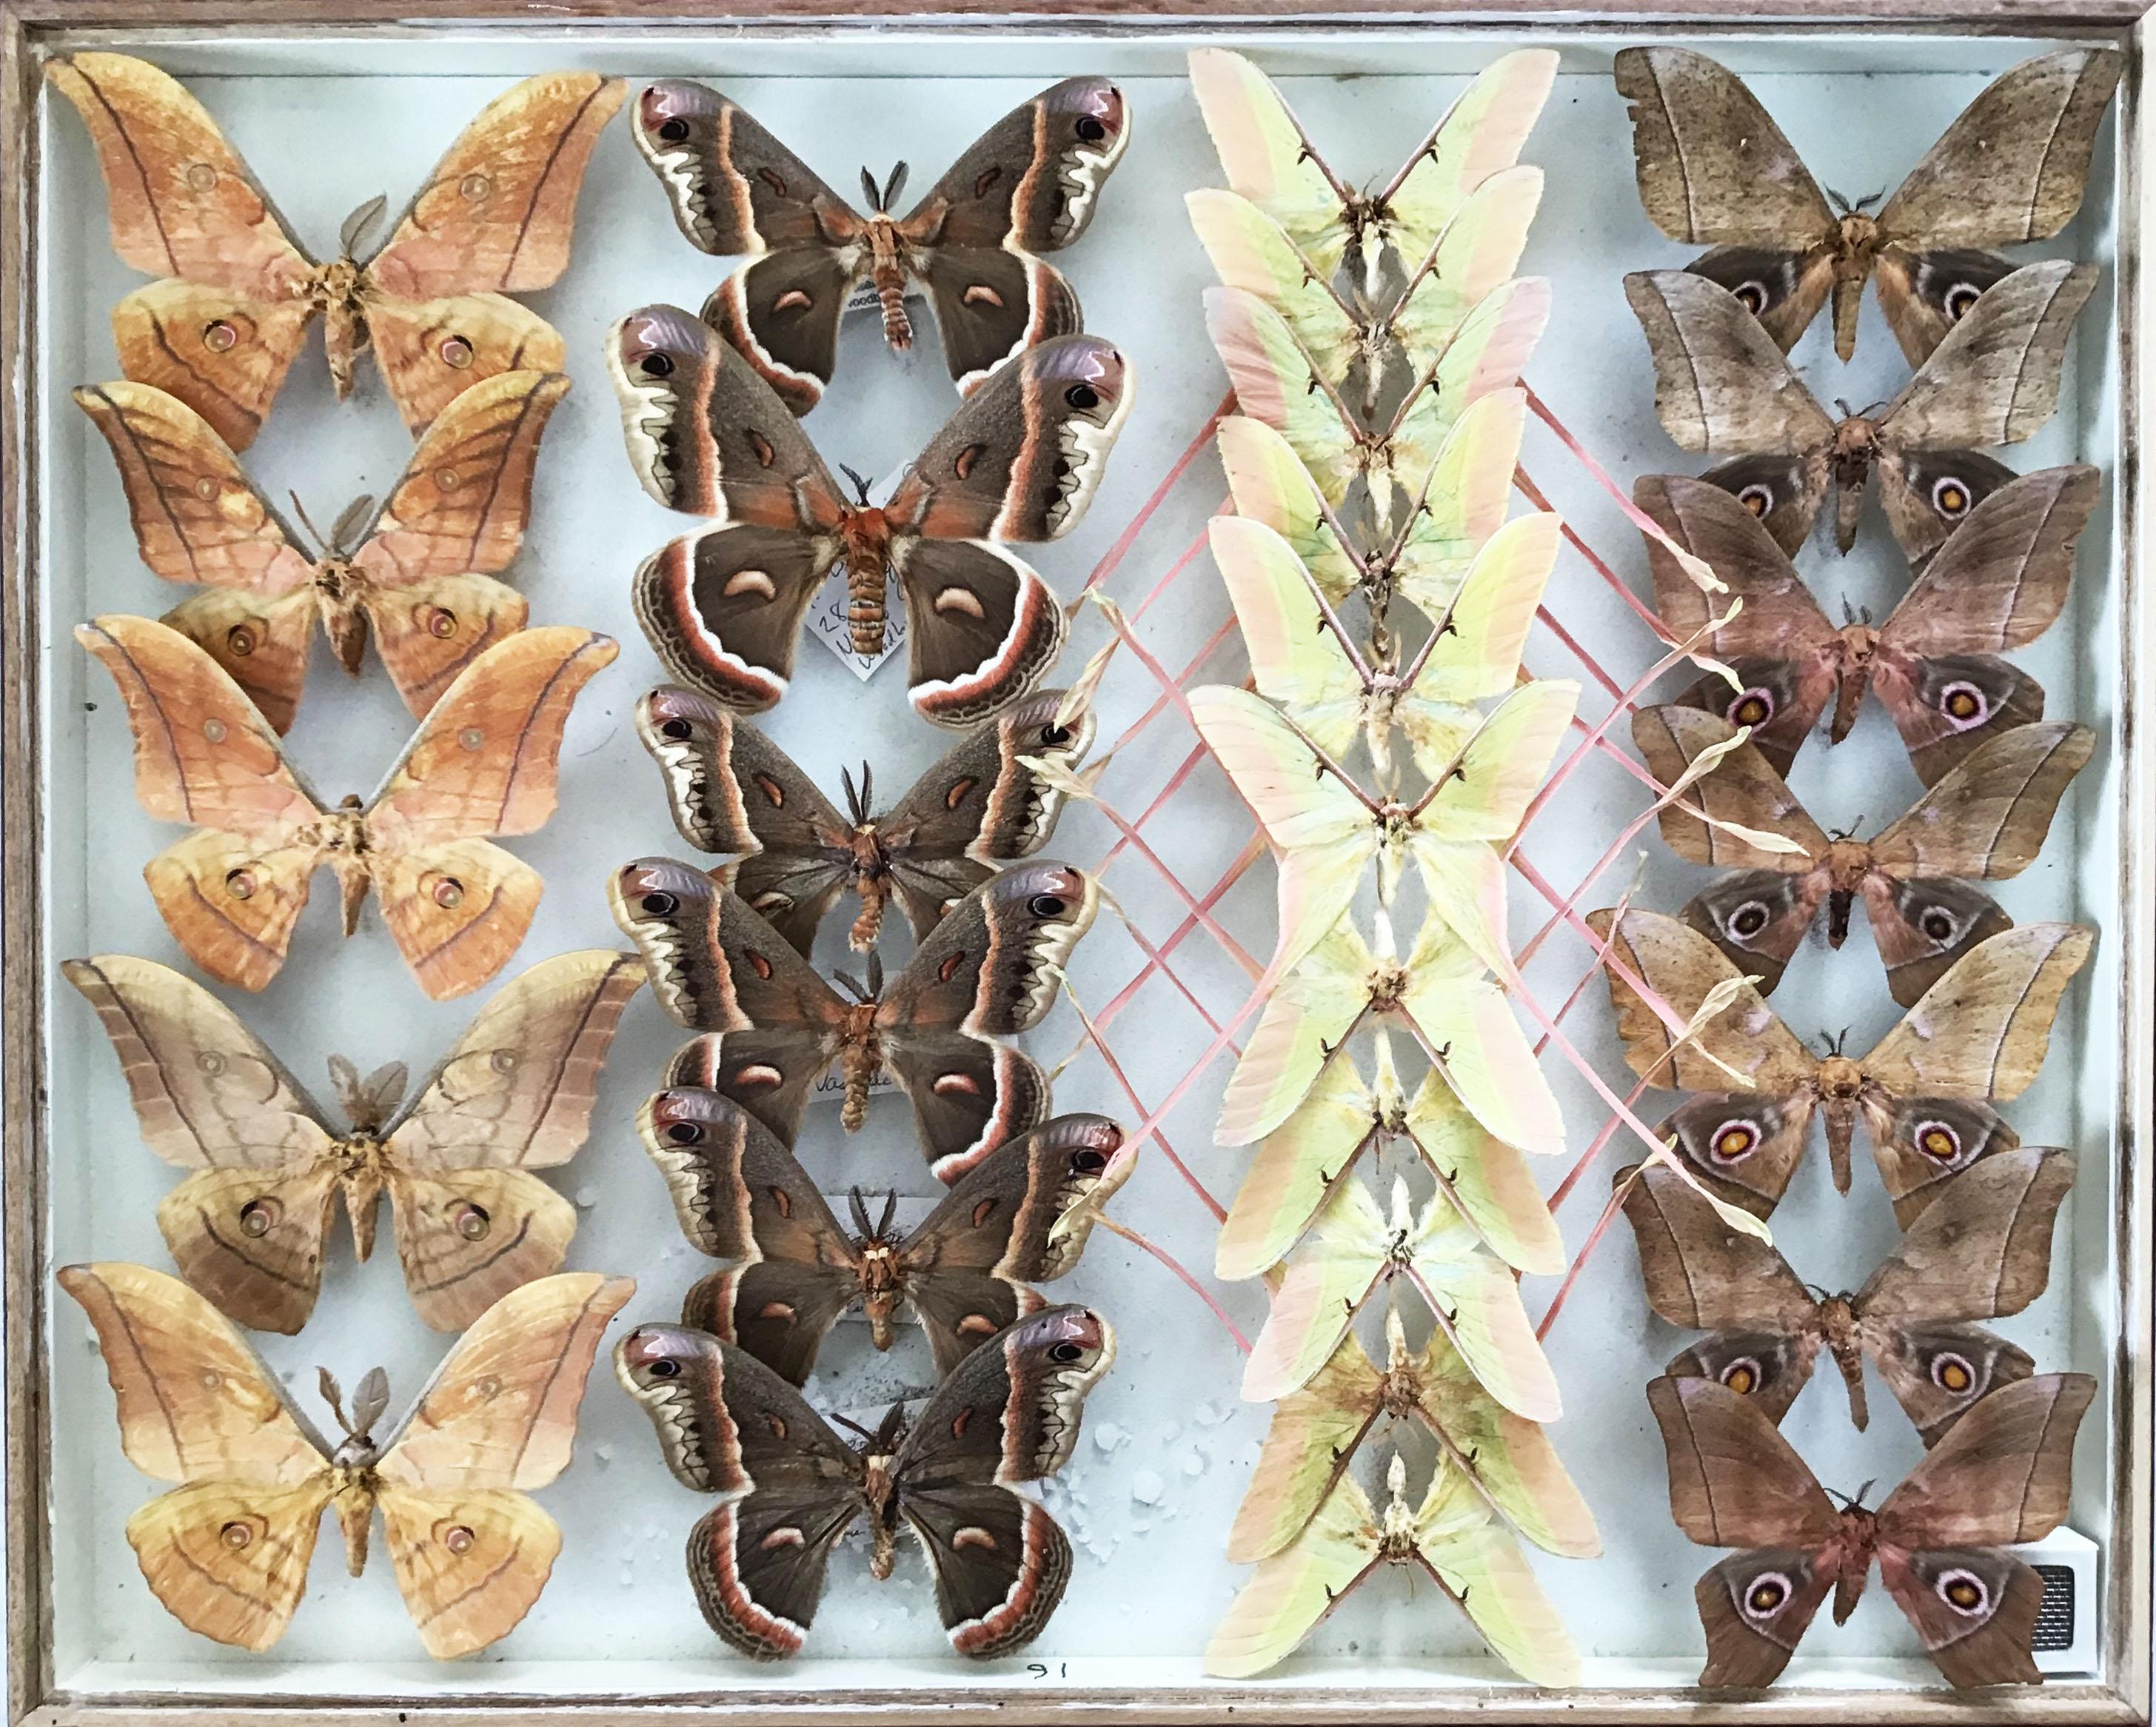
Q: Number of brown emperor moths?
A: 7